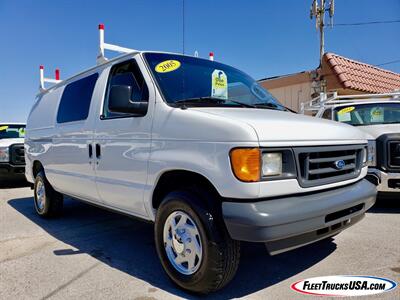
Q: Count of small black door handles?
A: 2